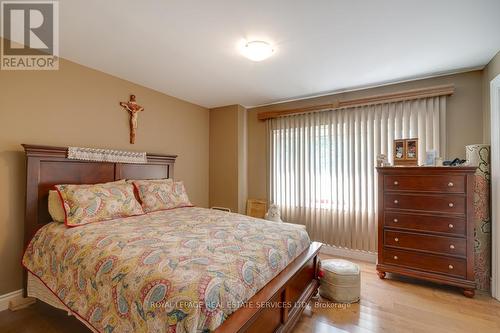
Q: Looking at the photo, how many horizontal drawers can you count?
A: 5